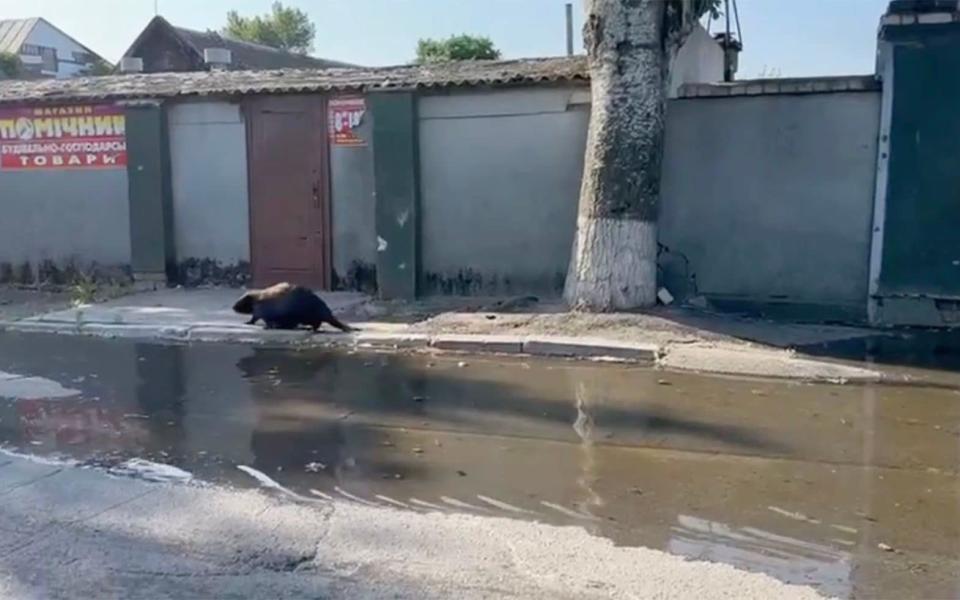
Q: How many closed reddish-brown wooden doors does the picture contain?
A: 1